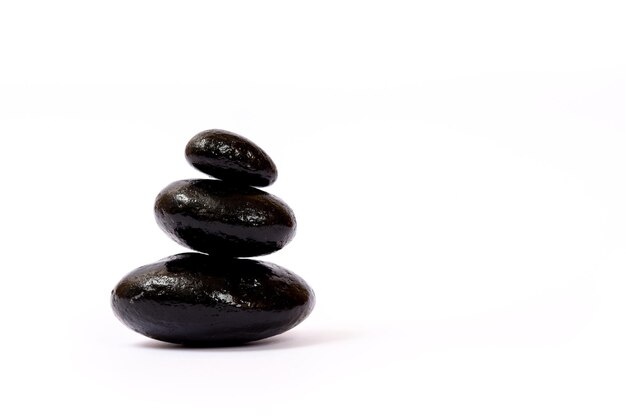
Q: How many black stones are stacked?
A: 3